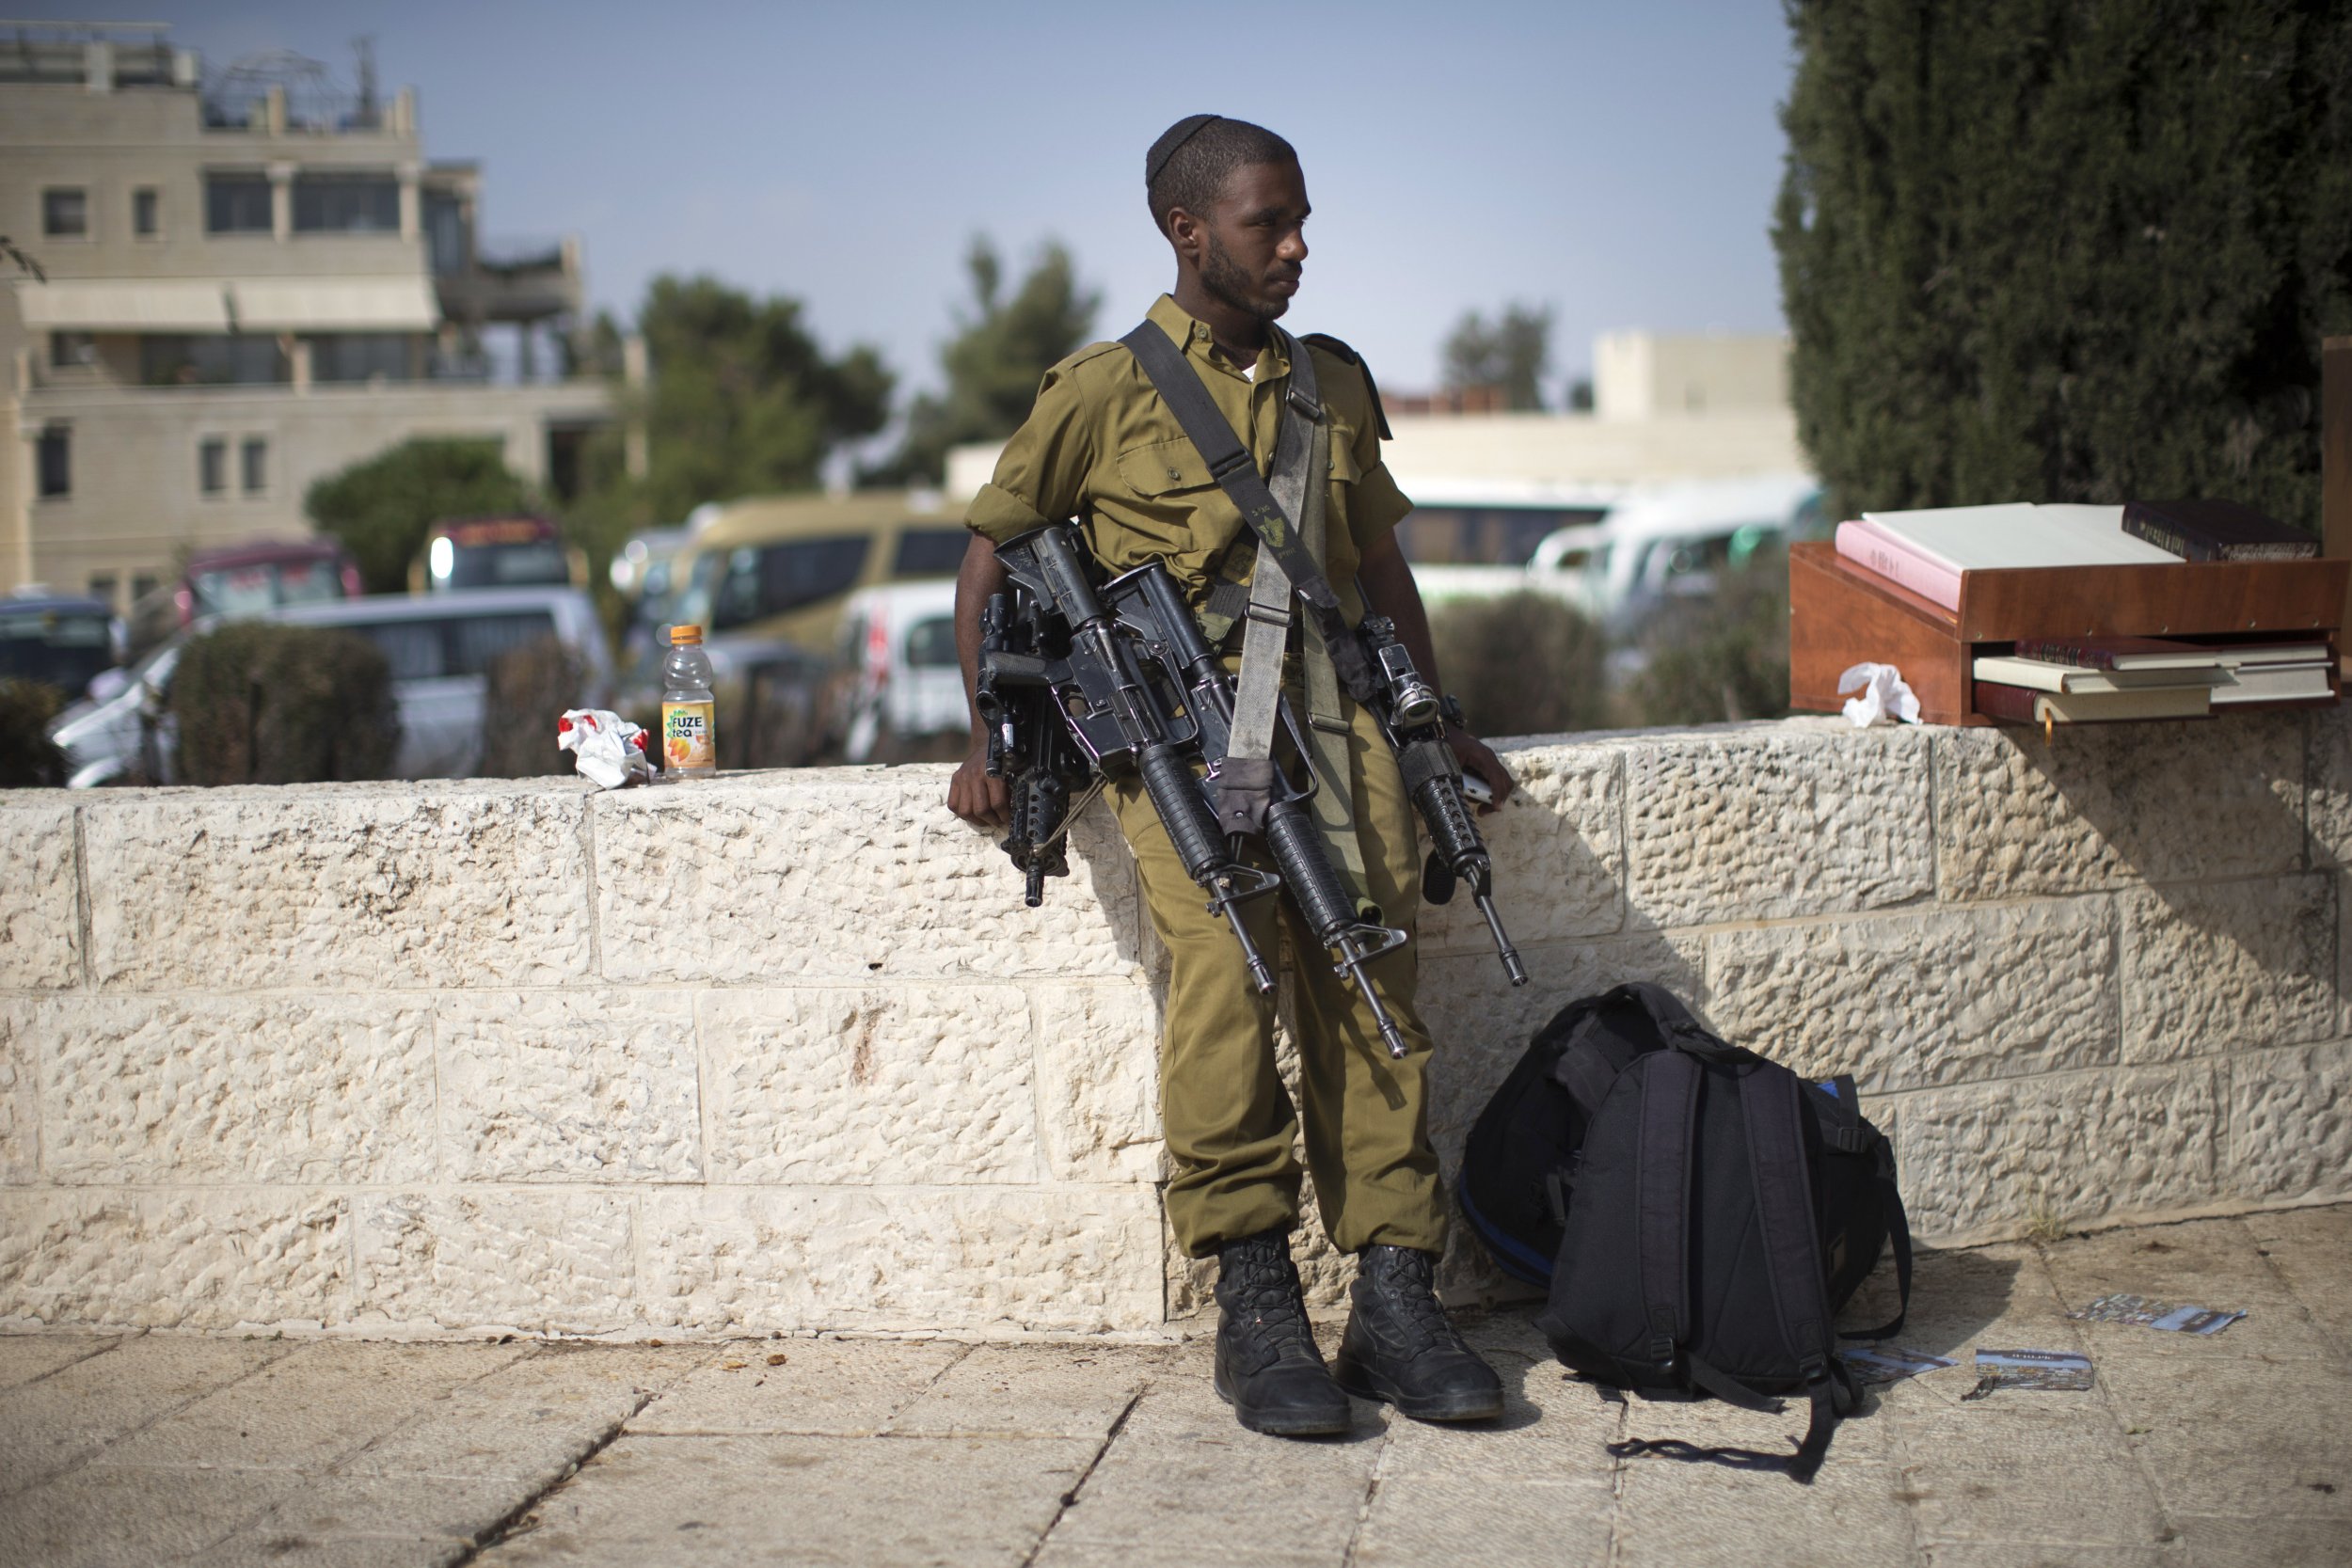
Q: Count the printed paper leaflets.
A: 3